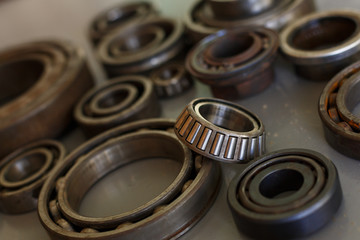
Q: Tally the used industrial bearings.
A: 13